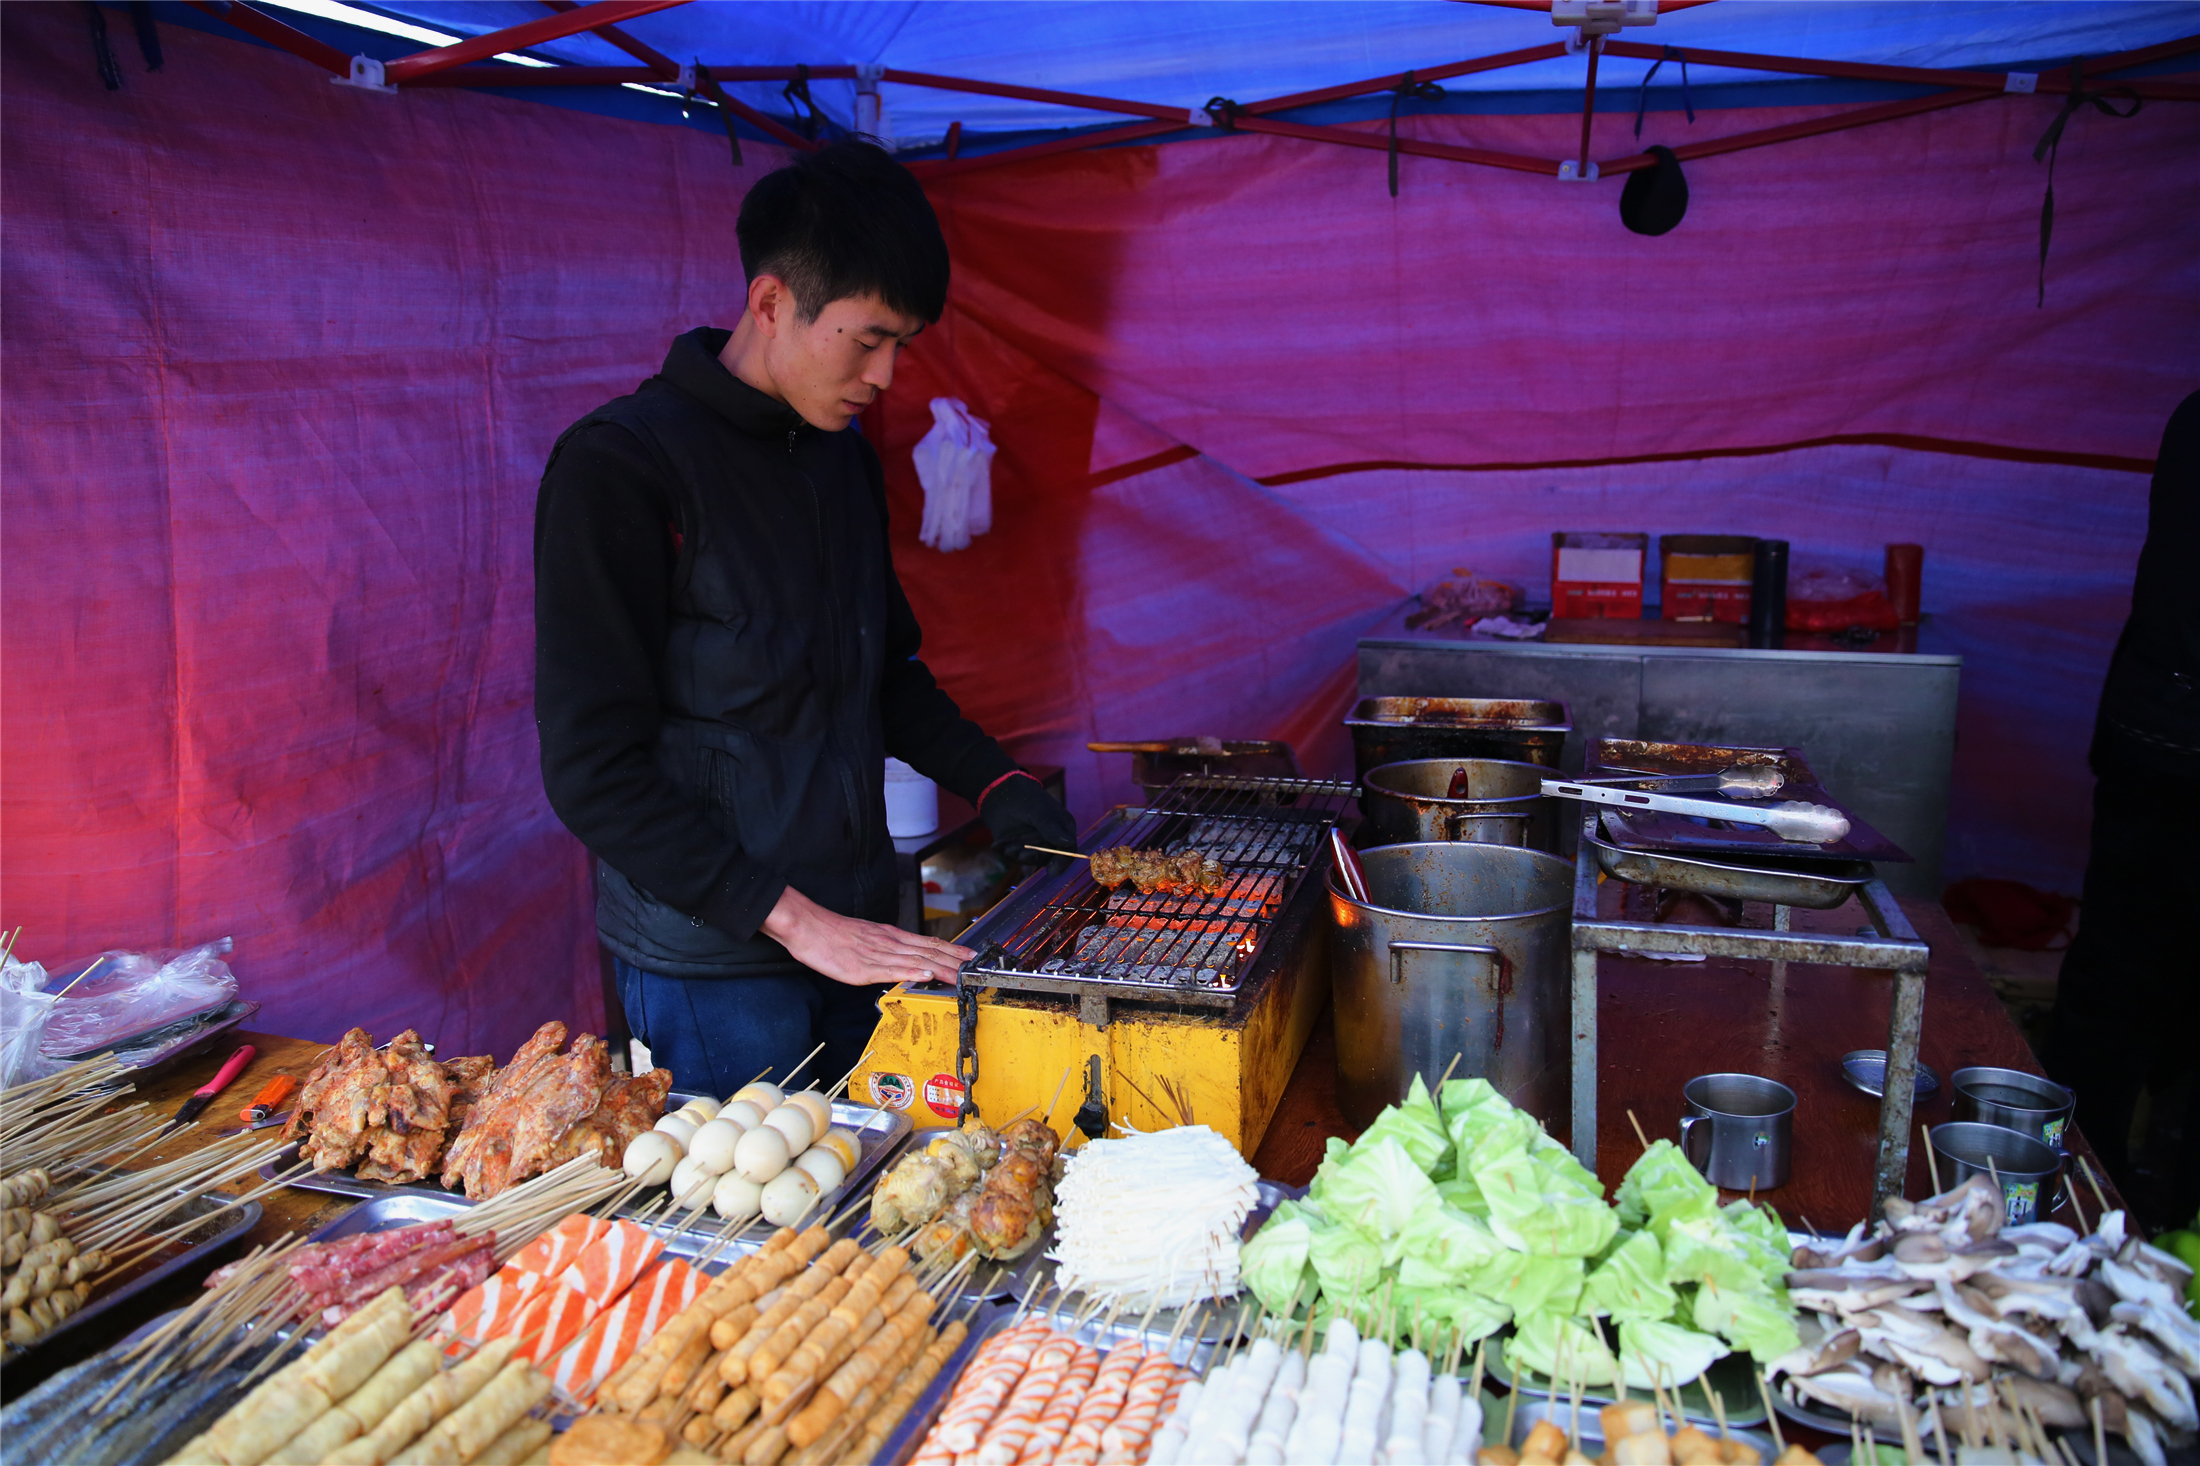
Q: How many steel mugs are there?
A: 3